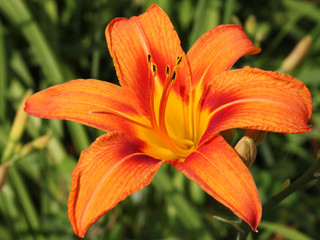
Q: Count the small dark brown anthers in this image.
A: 5